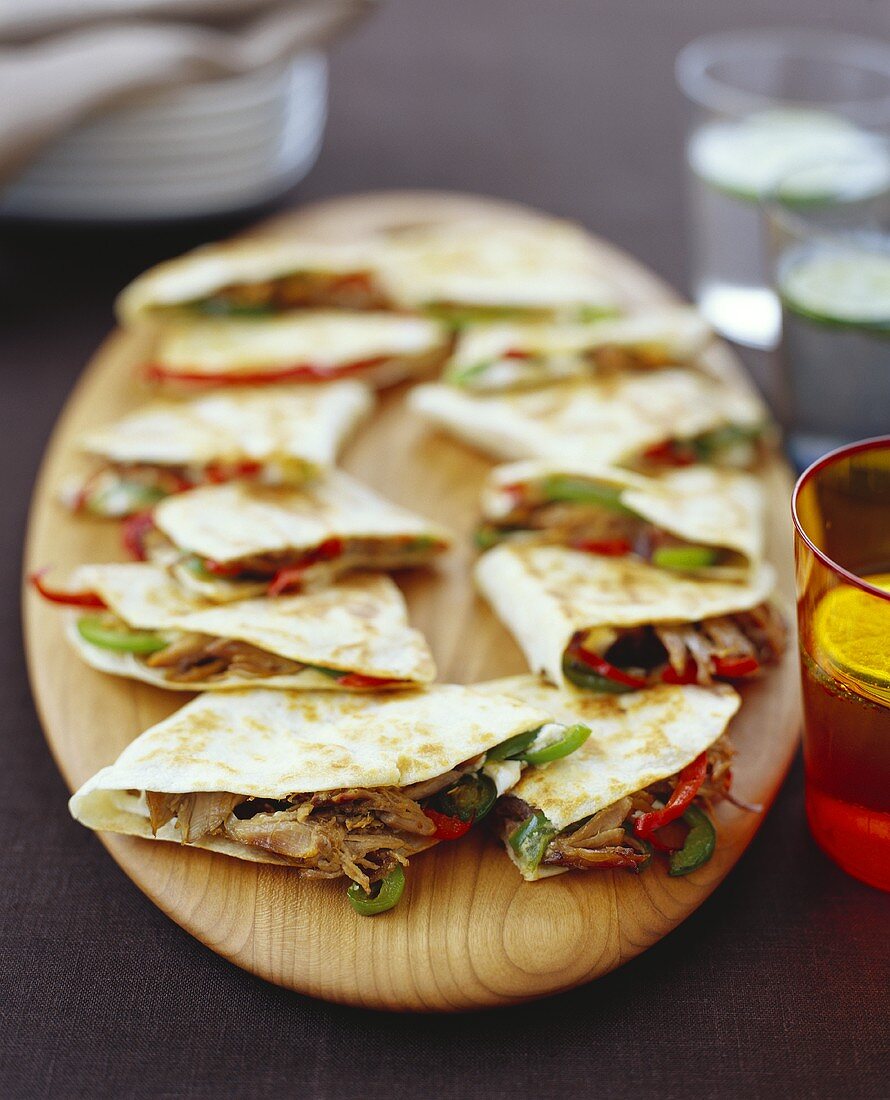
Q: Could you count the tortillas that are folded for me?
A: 12